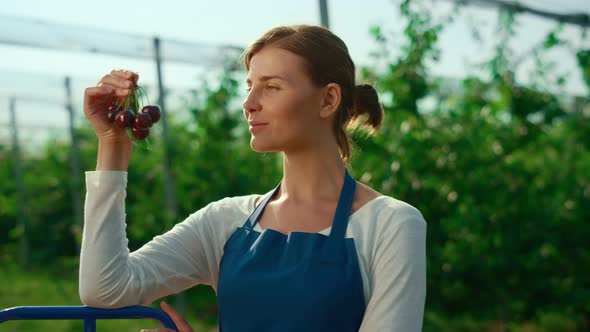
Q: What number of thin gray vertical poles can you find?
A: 4